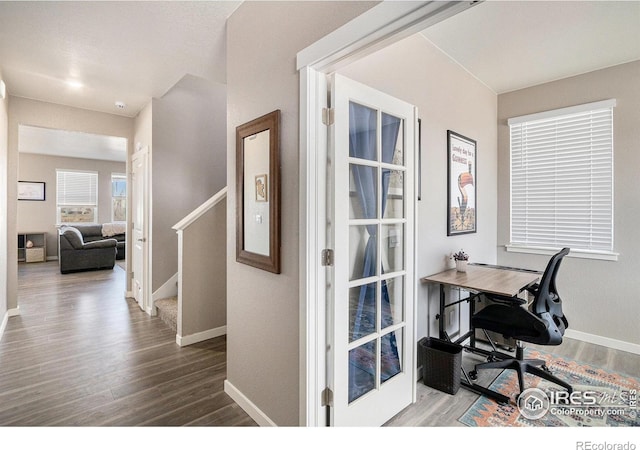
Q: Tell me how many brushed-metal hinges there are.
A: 3